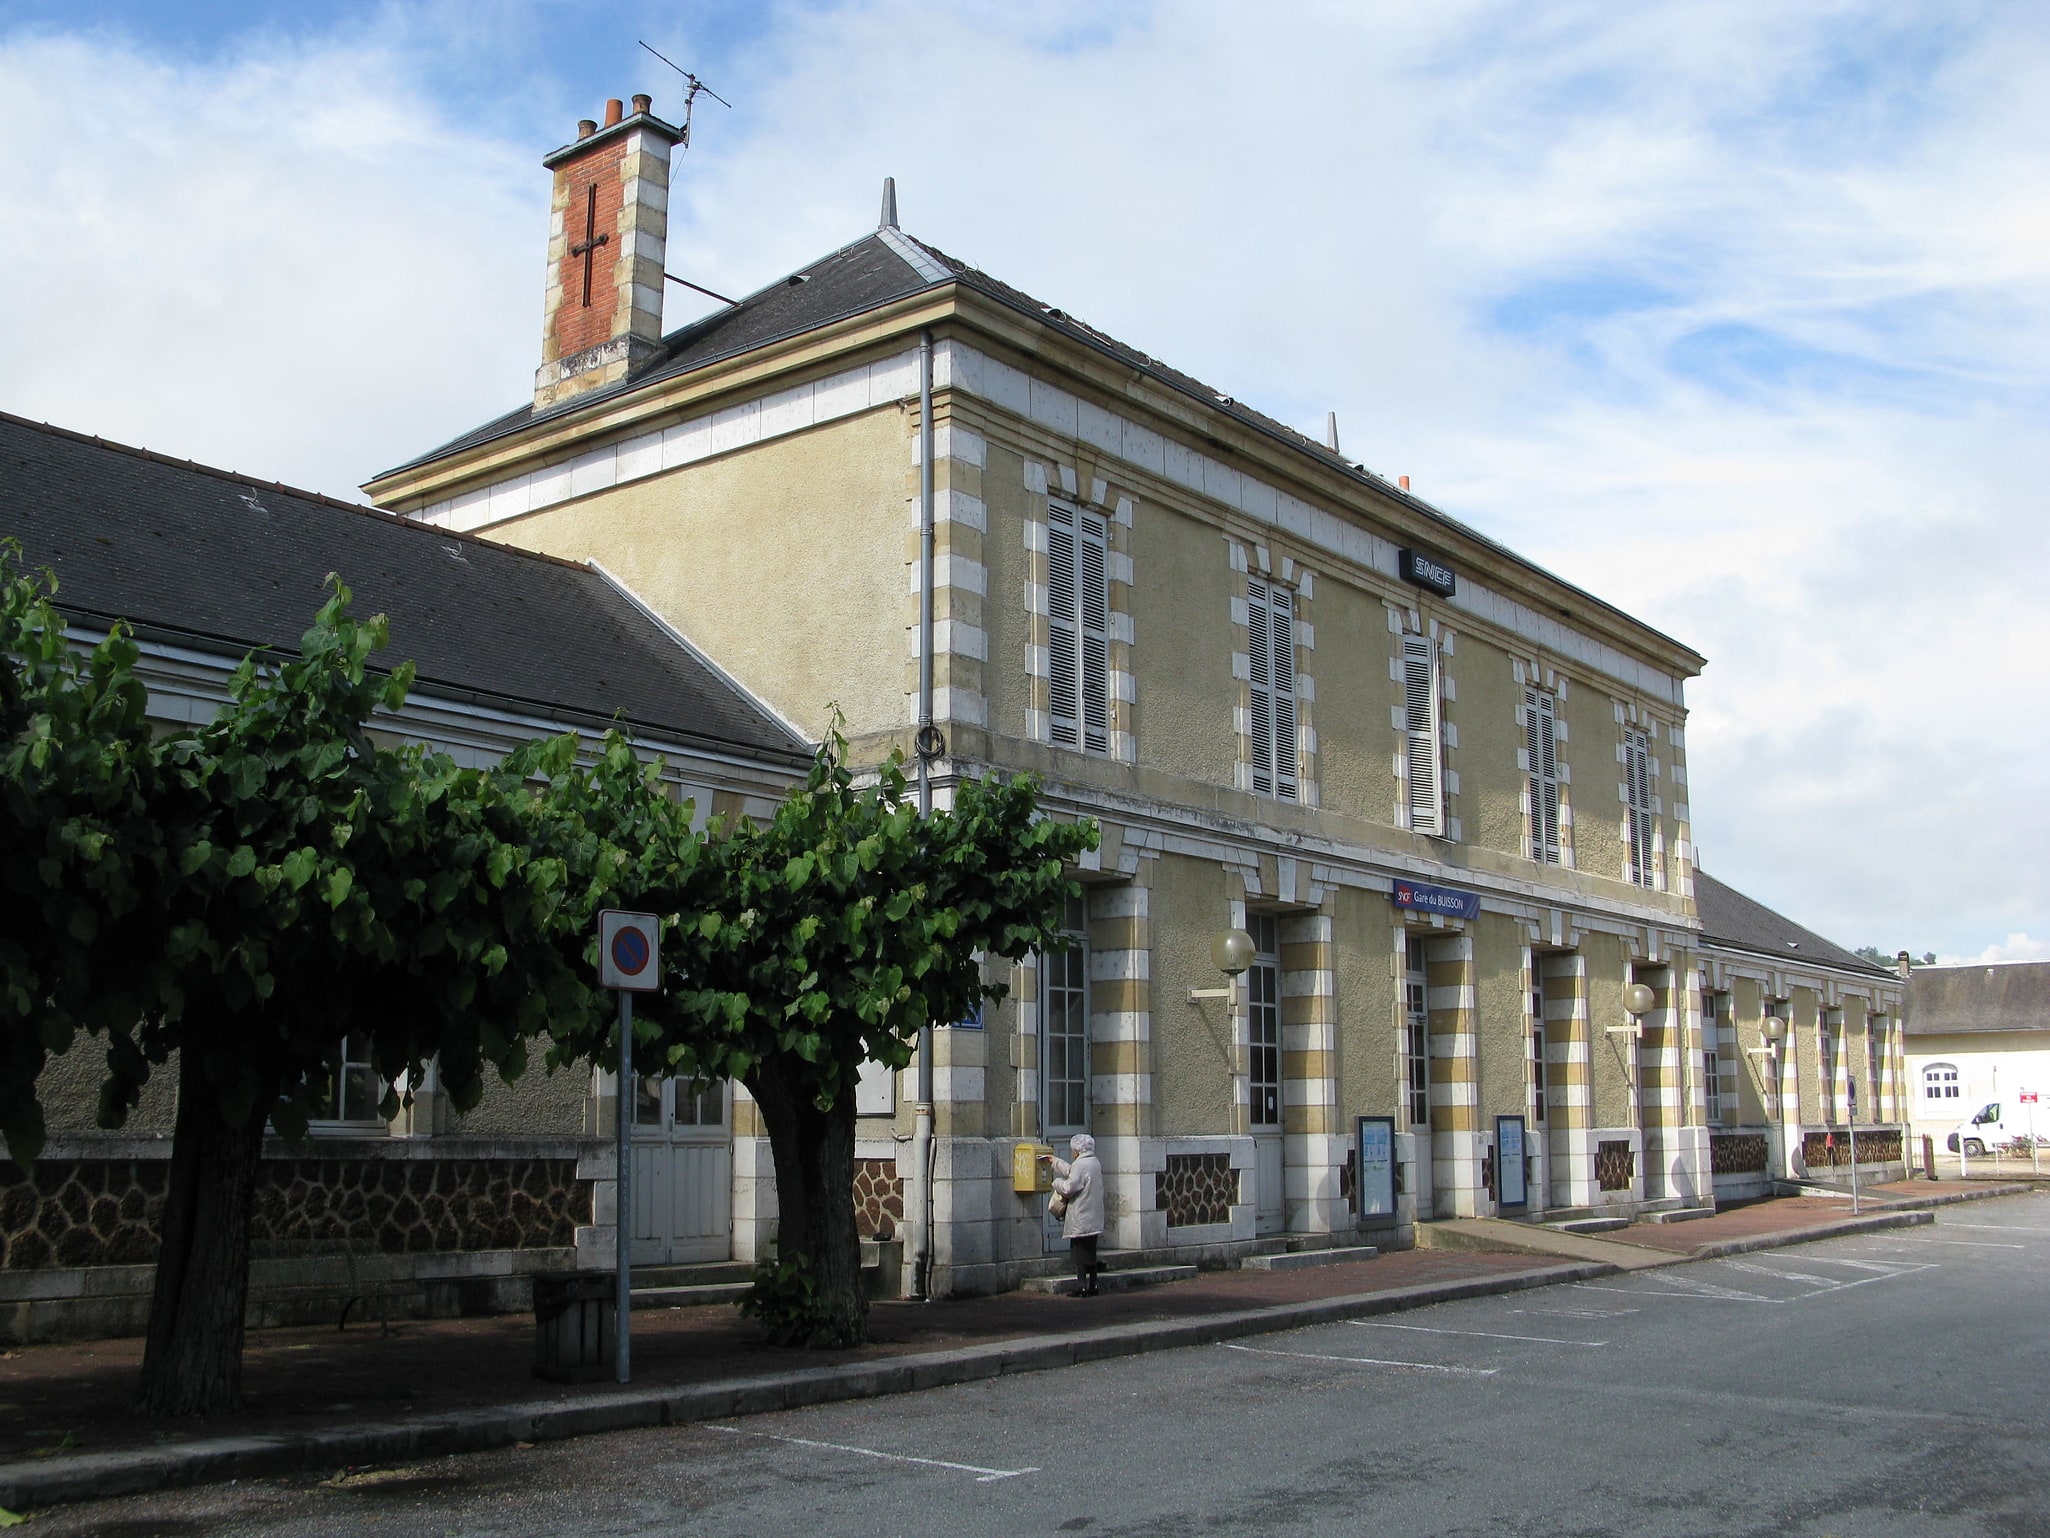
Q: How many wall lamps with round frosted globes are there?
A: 3